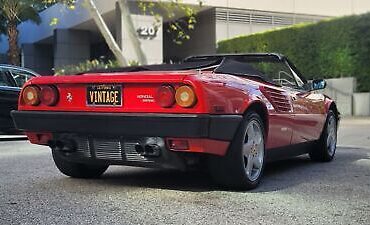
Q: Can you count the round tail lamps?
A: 4